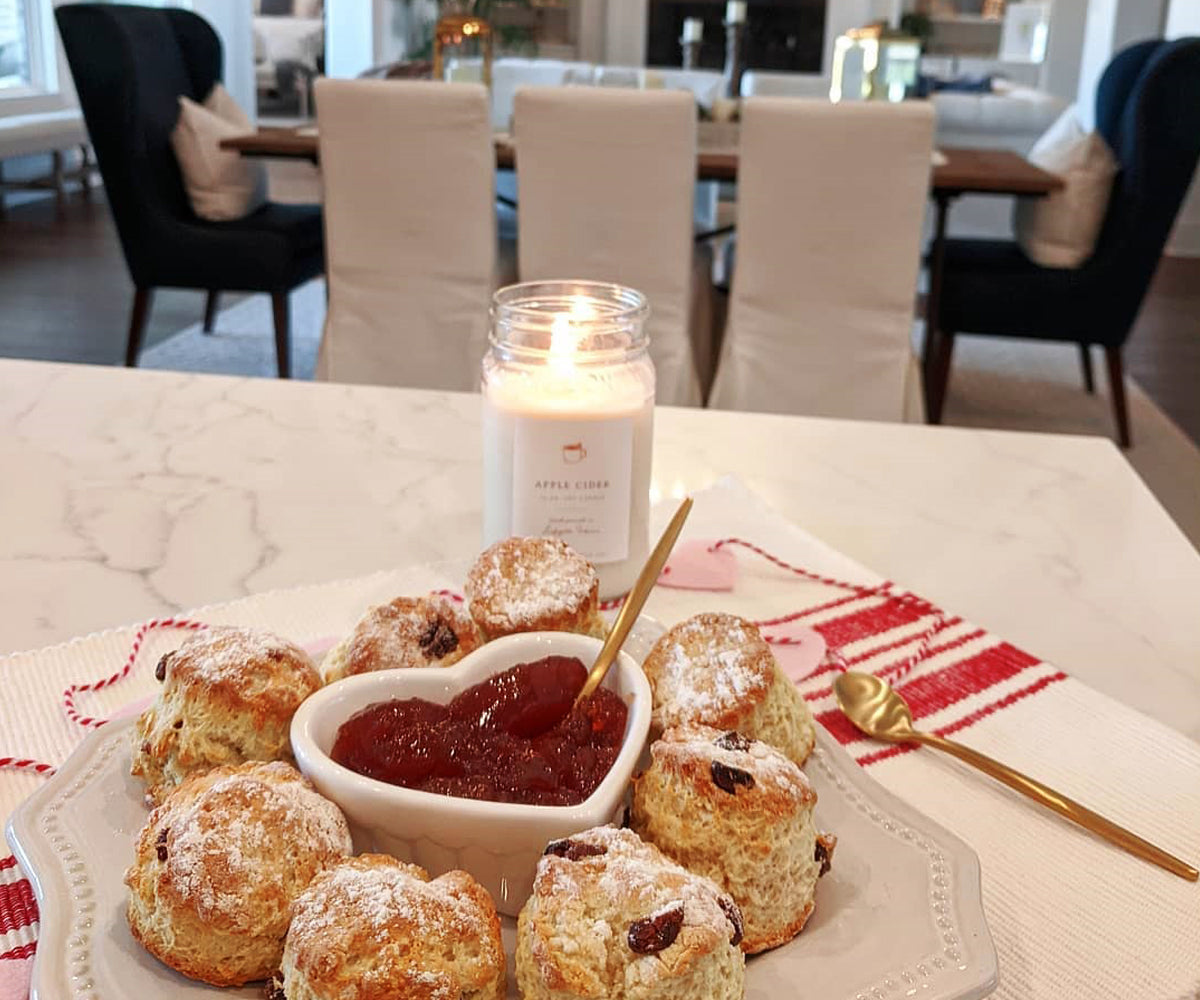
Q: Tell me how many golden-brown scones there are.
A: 8